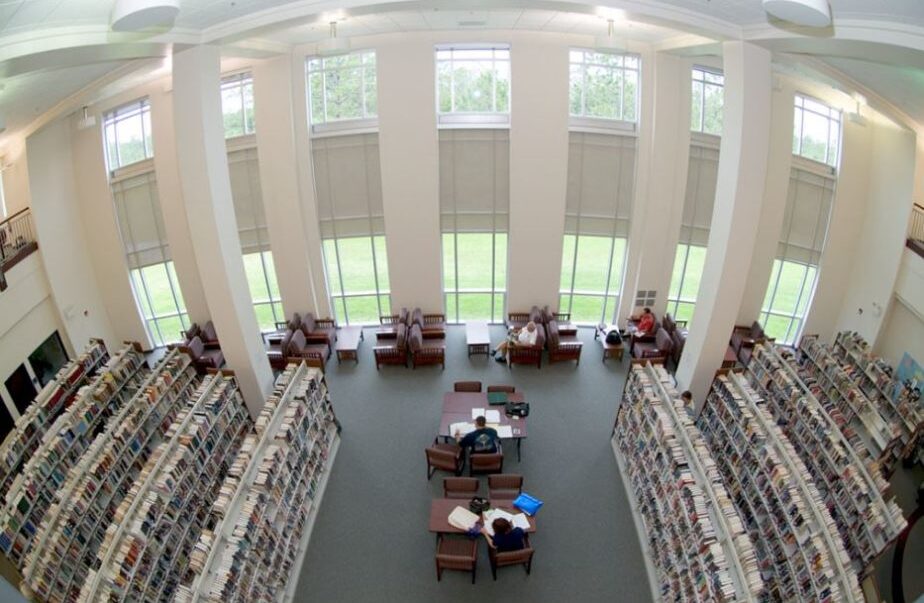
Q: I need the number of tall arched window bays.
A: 7